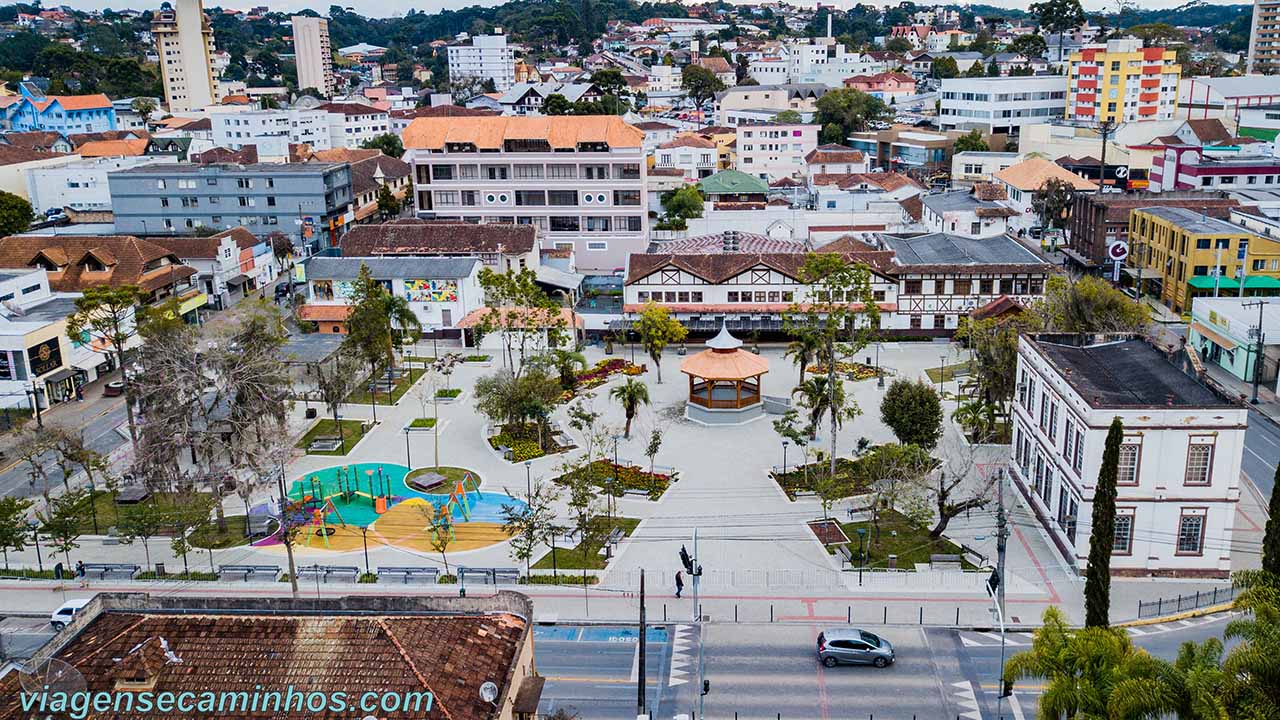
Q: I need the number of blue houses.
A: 1